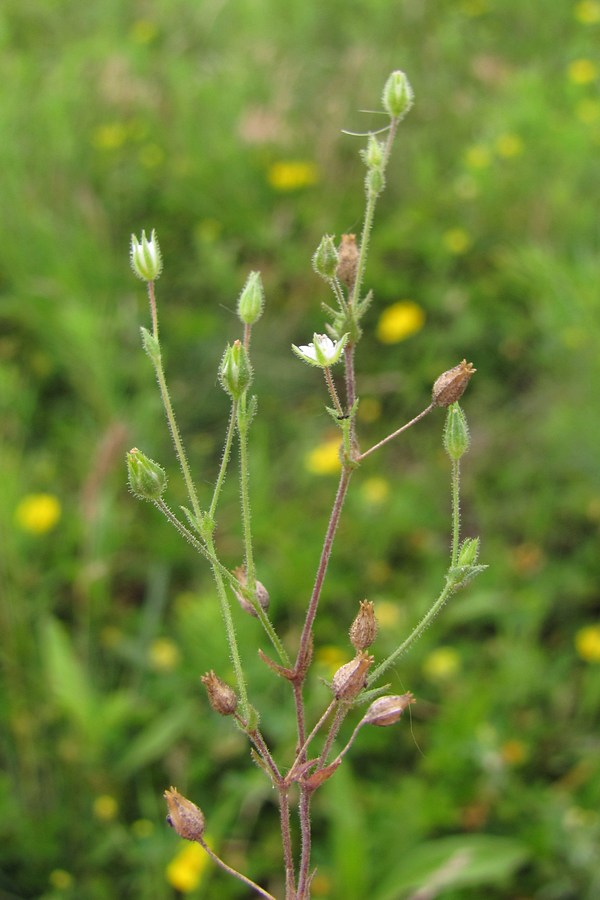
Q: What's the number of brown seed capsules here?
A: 8